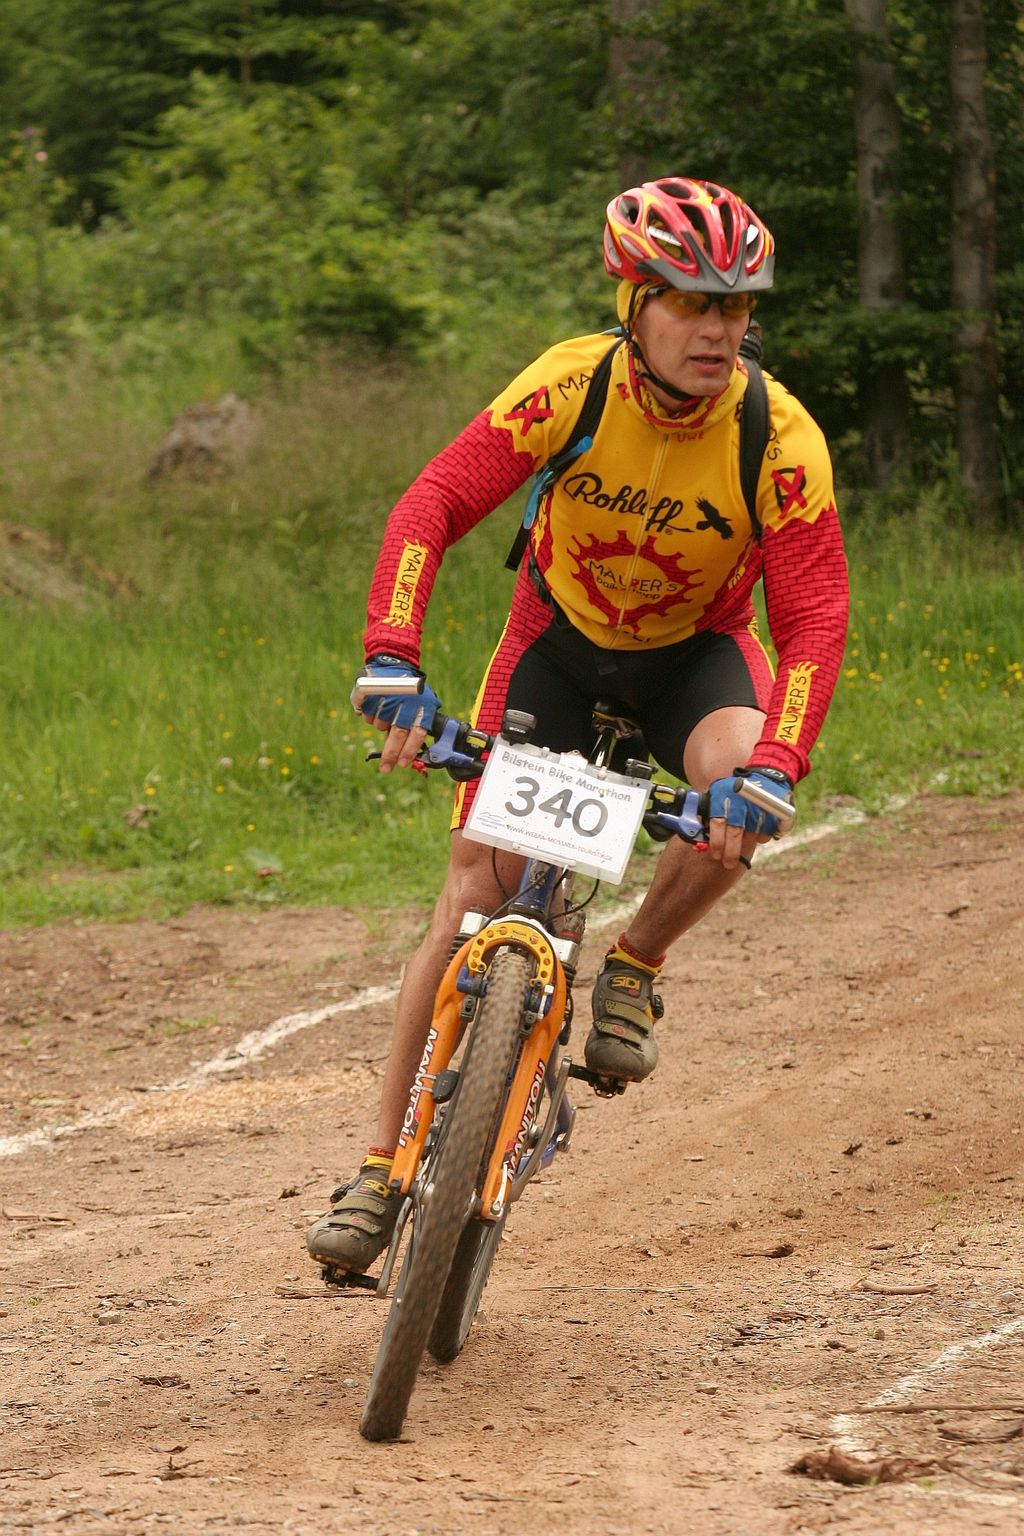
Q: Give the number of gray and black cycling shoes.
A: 2